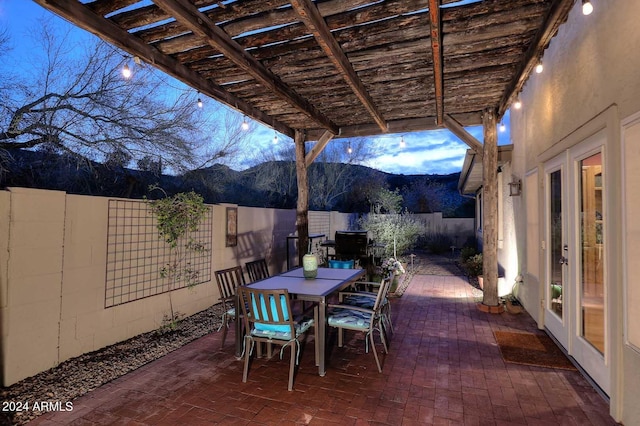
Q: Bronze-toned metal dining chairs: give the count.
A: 6